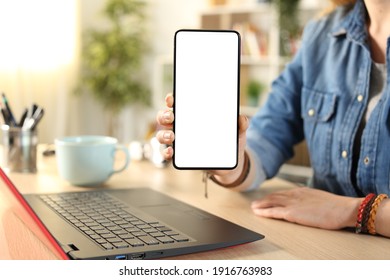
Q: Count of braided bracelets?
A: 3